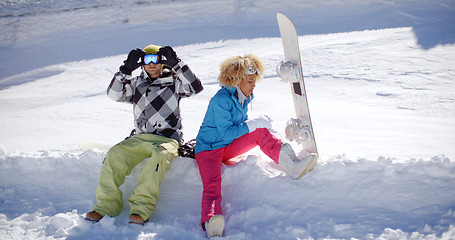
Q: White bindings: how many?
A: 2